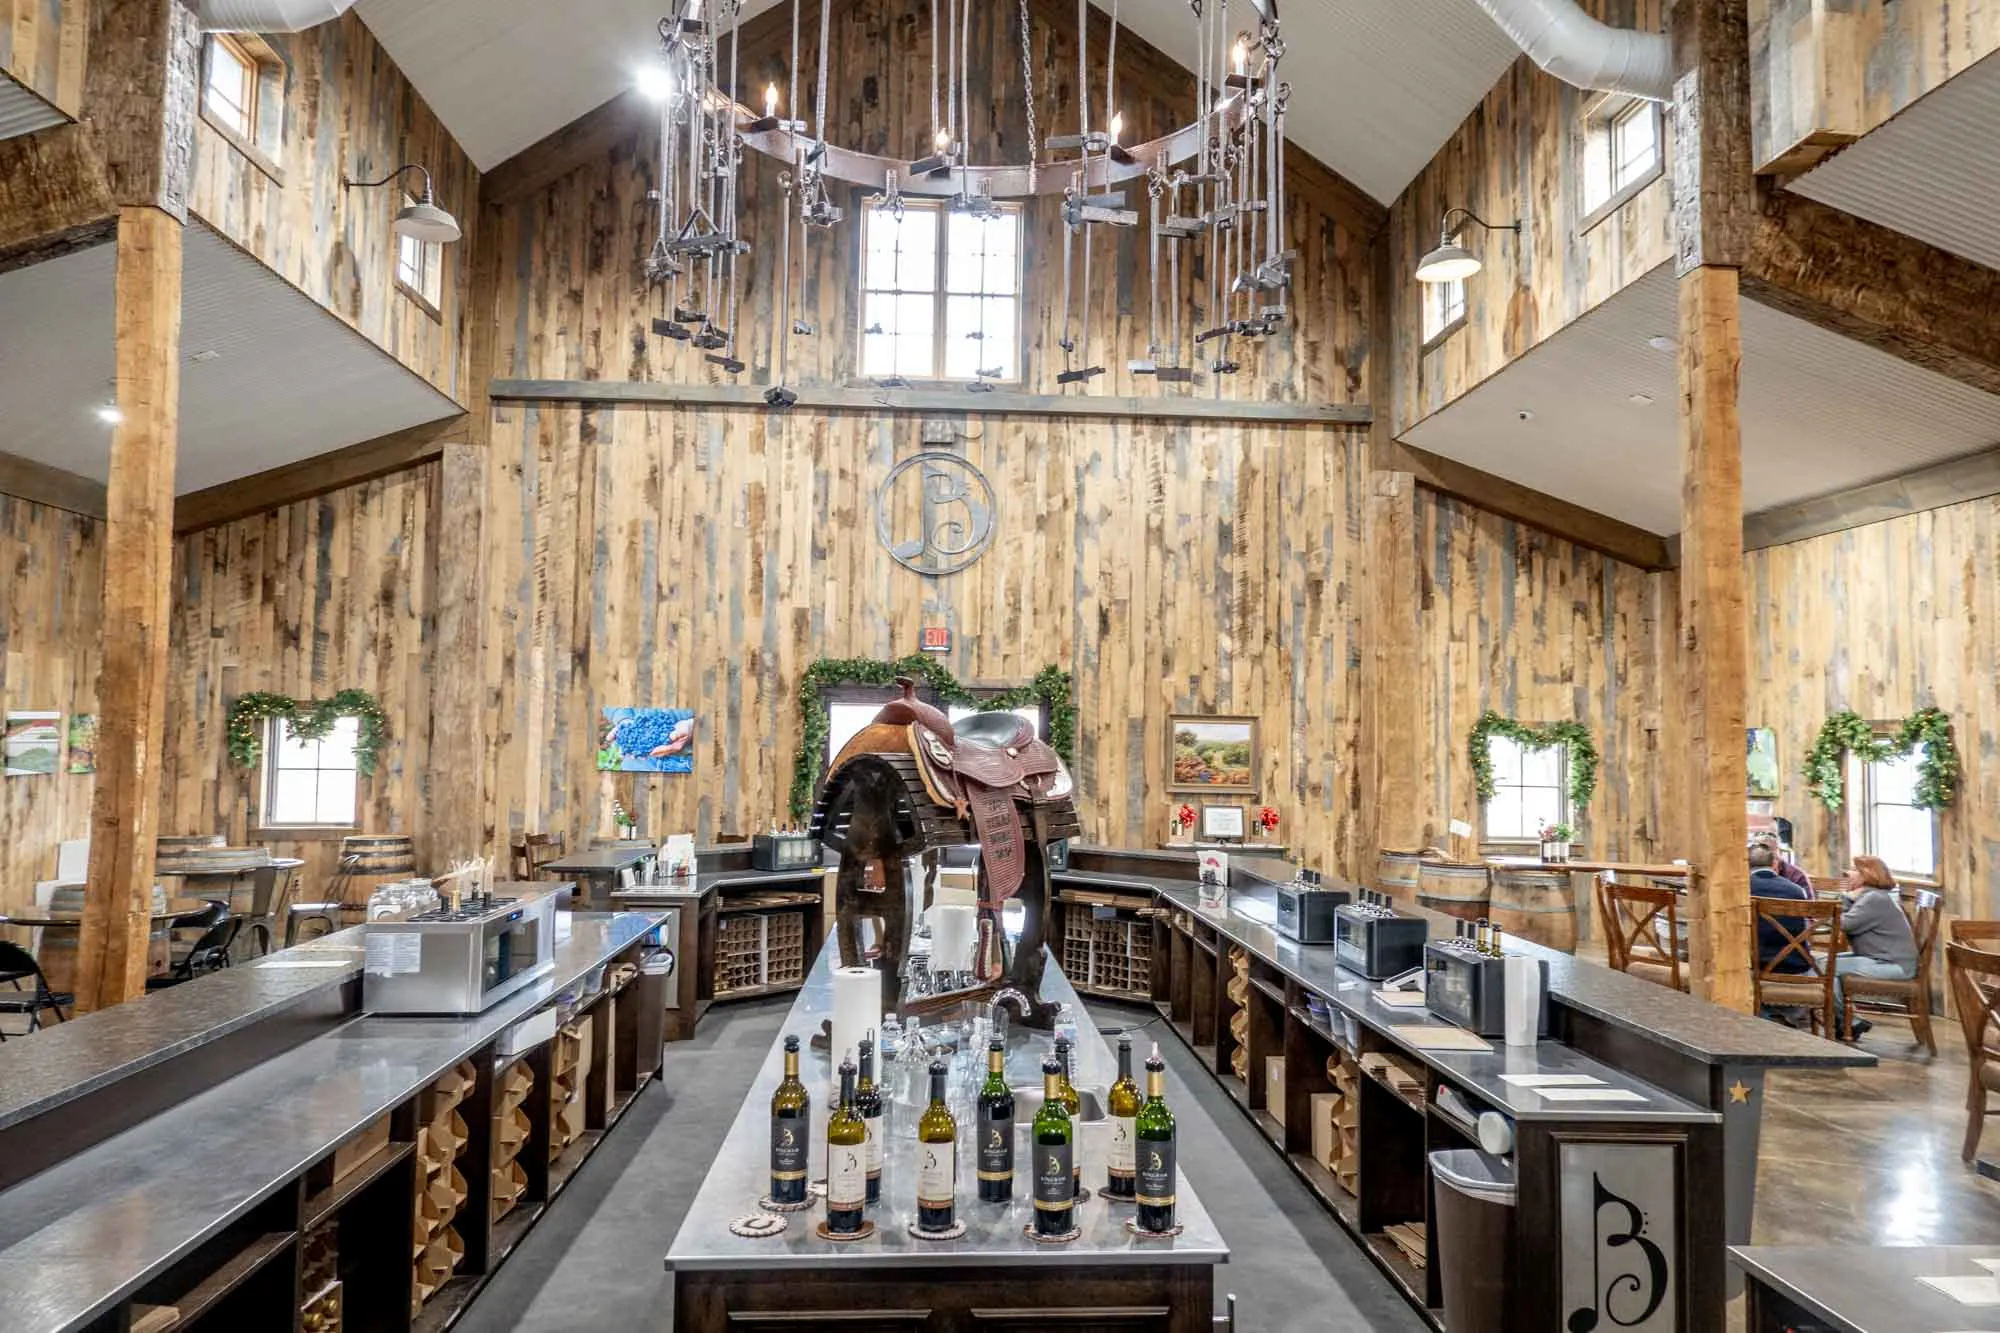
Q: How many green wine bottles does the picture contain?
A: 3